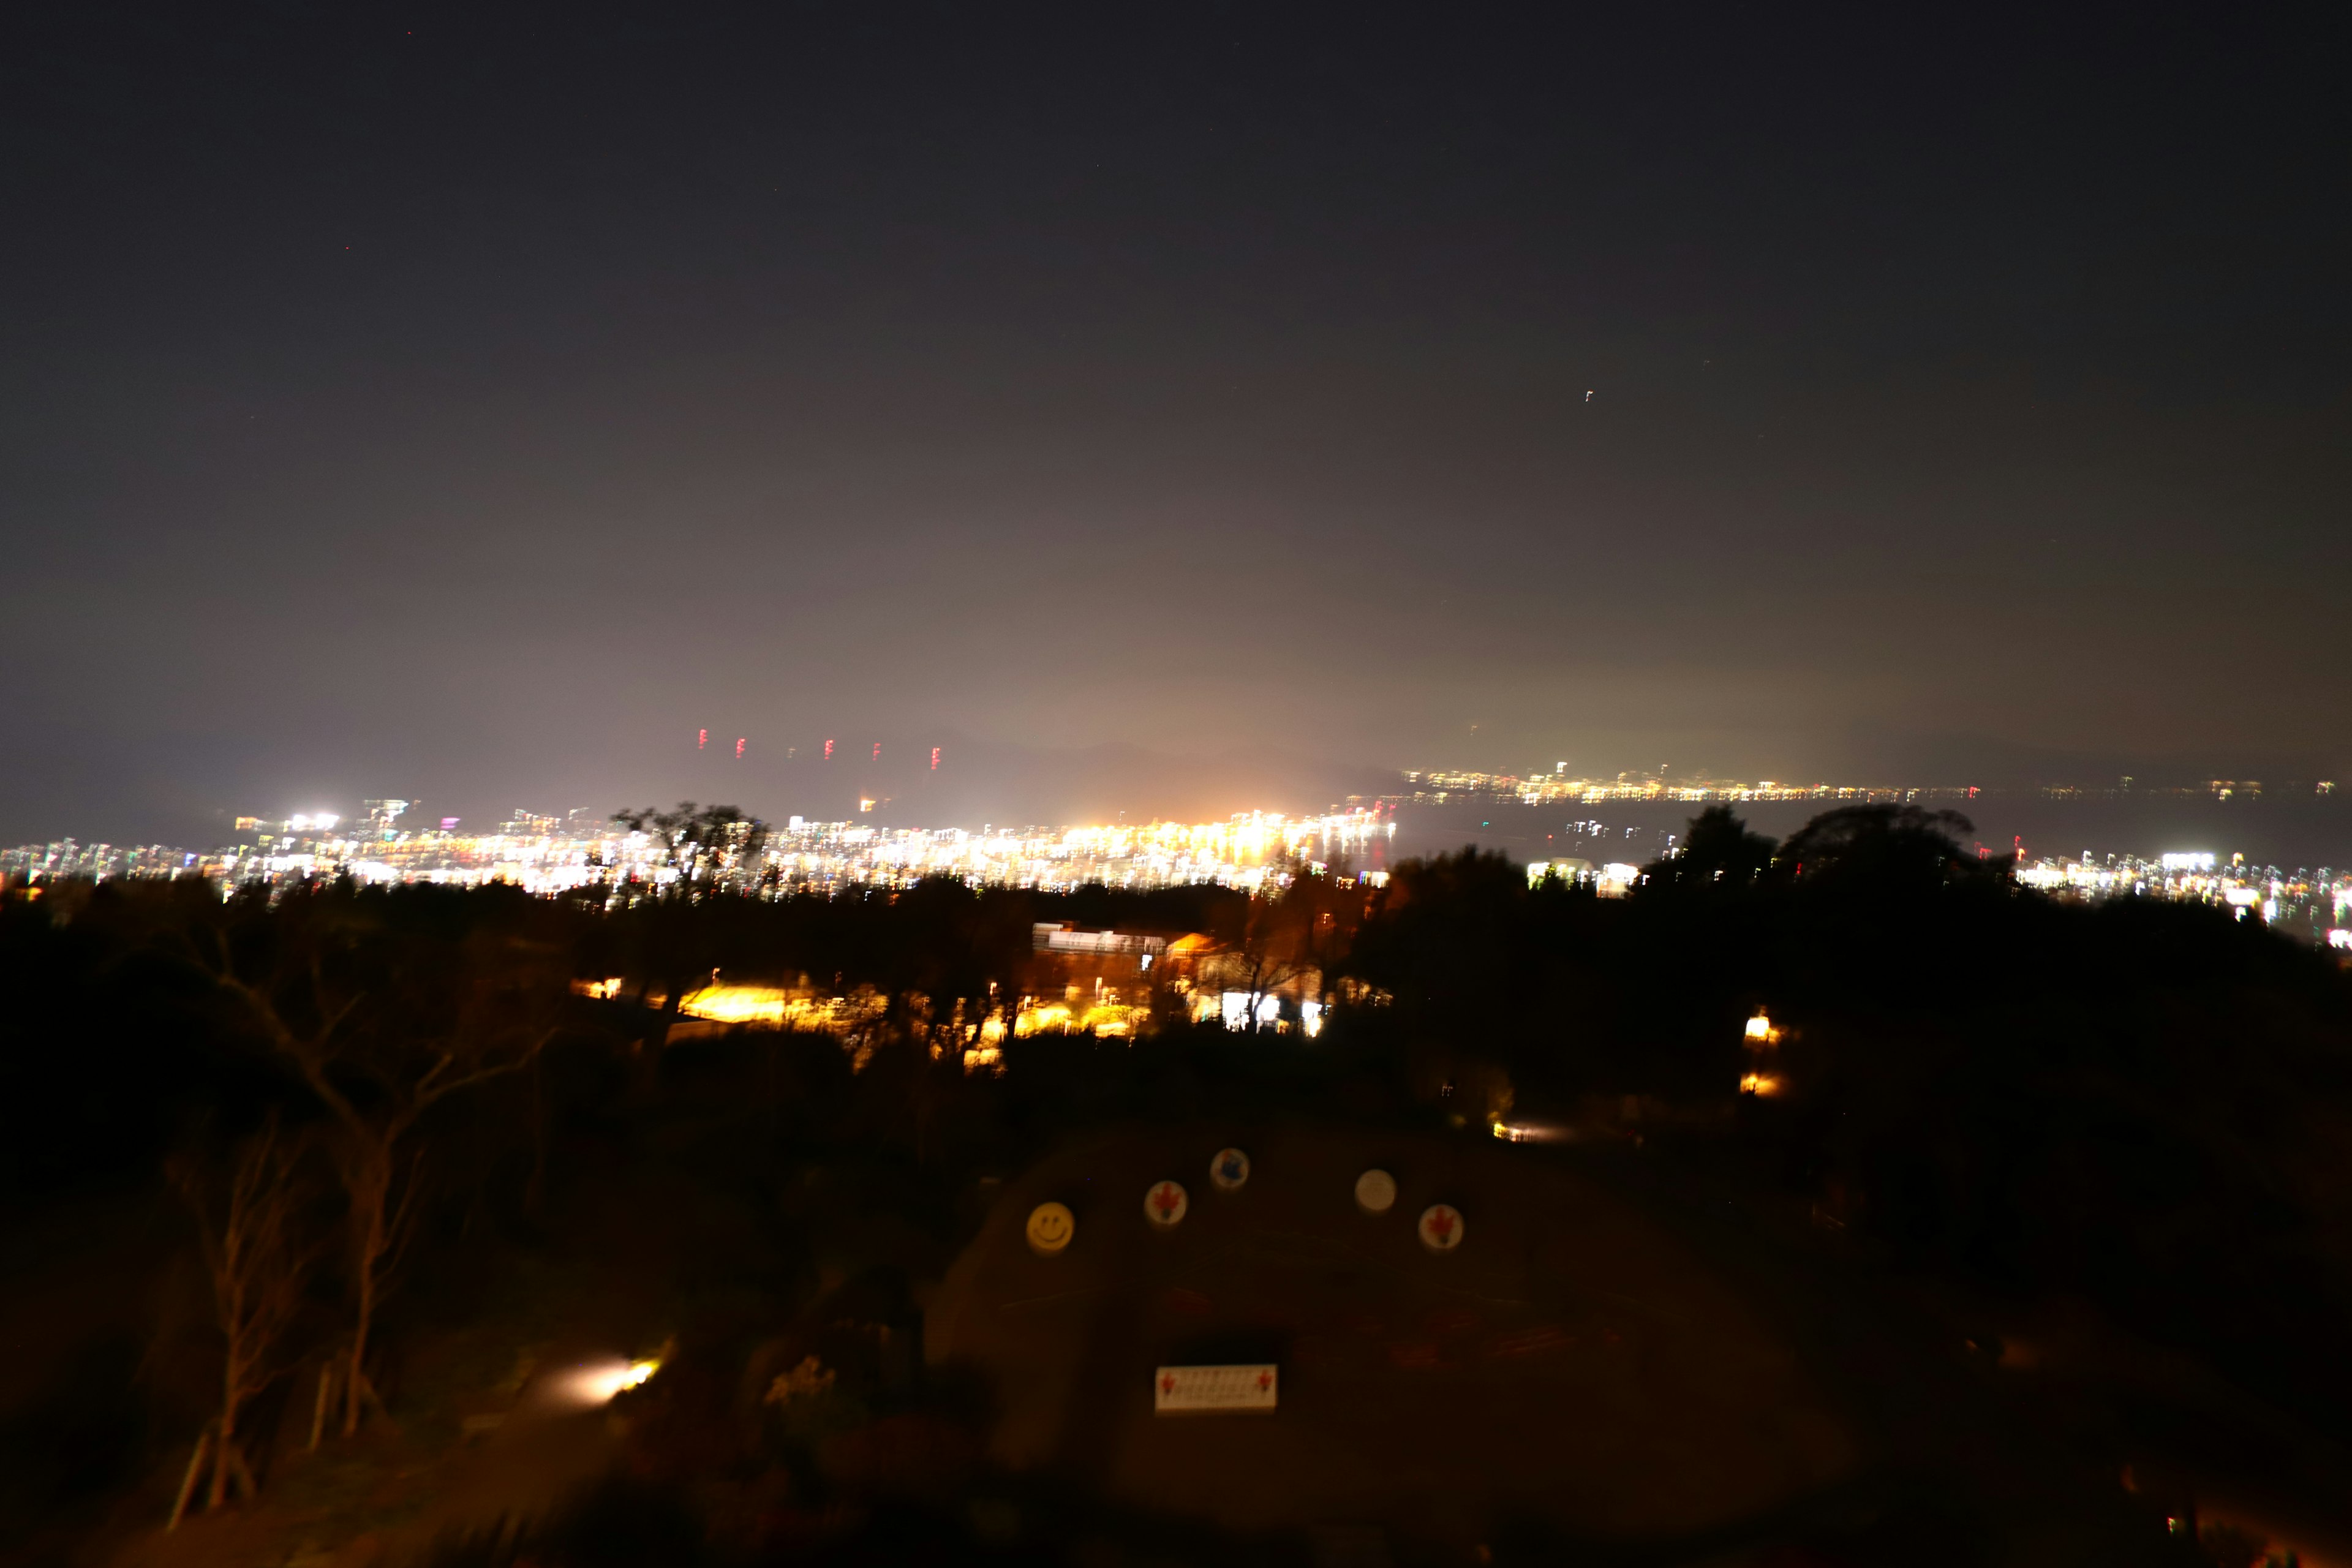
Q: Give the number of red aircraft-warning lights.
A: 5